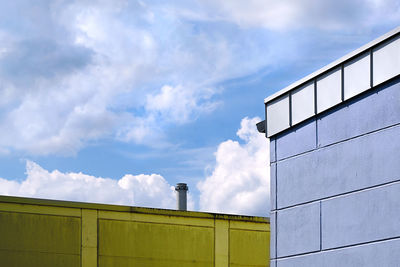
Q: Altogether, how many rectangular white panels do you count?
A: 5